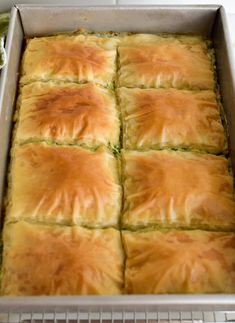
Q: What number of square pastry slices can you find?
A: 8